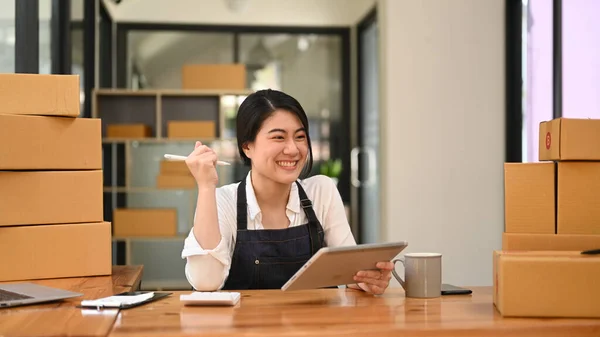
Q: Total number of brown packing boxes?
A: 15